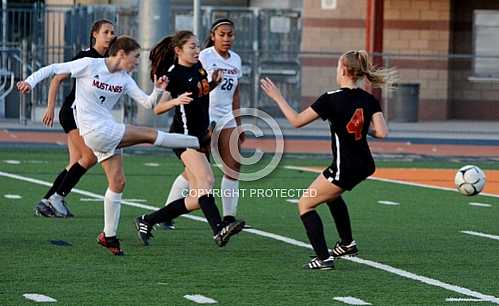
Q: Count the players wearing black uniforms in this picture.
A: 3